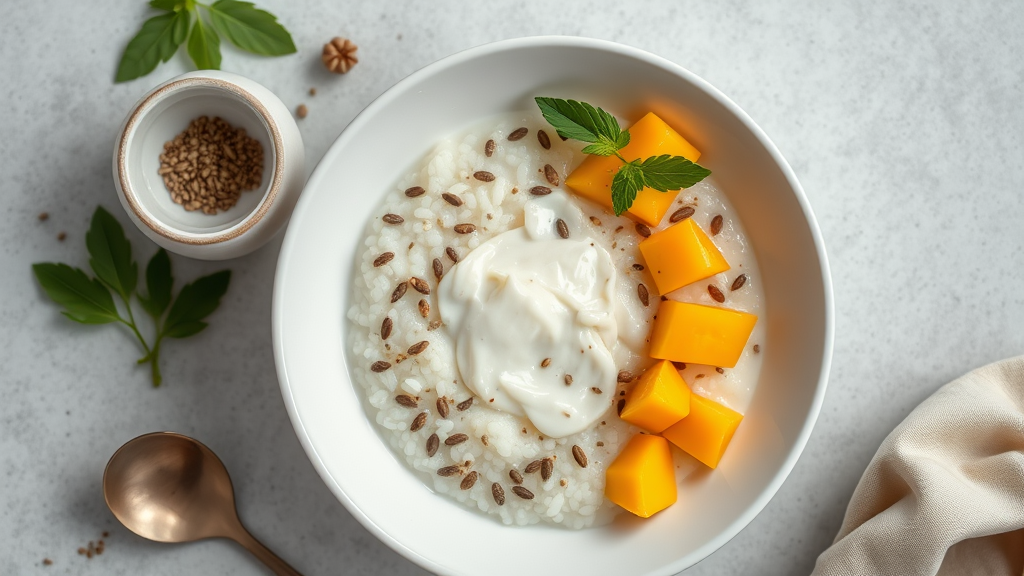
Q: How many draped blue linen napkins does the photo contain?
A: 0